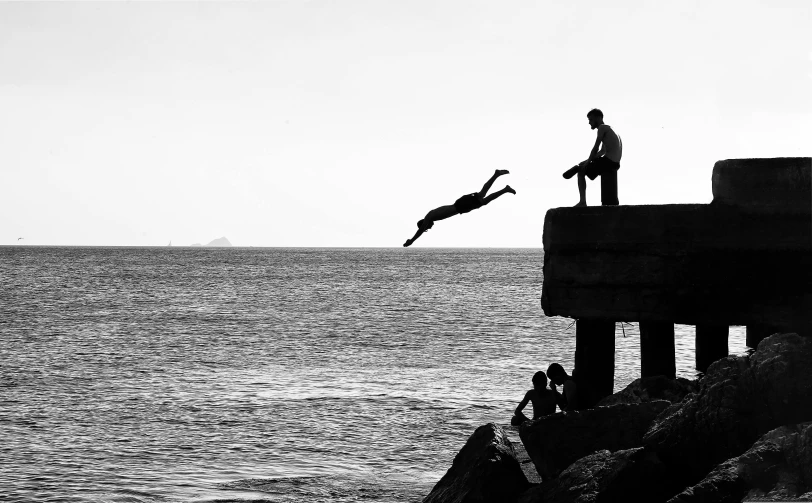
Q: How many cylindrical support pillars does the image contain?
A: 4